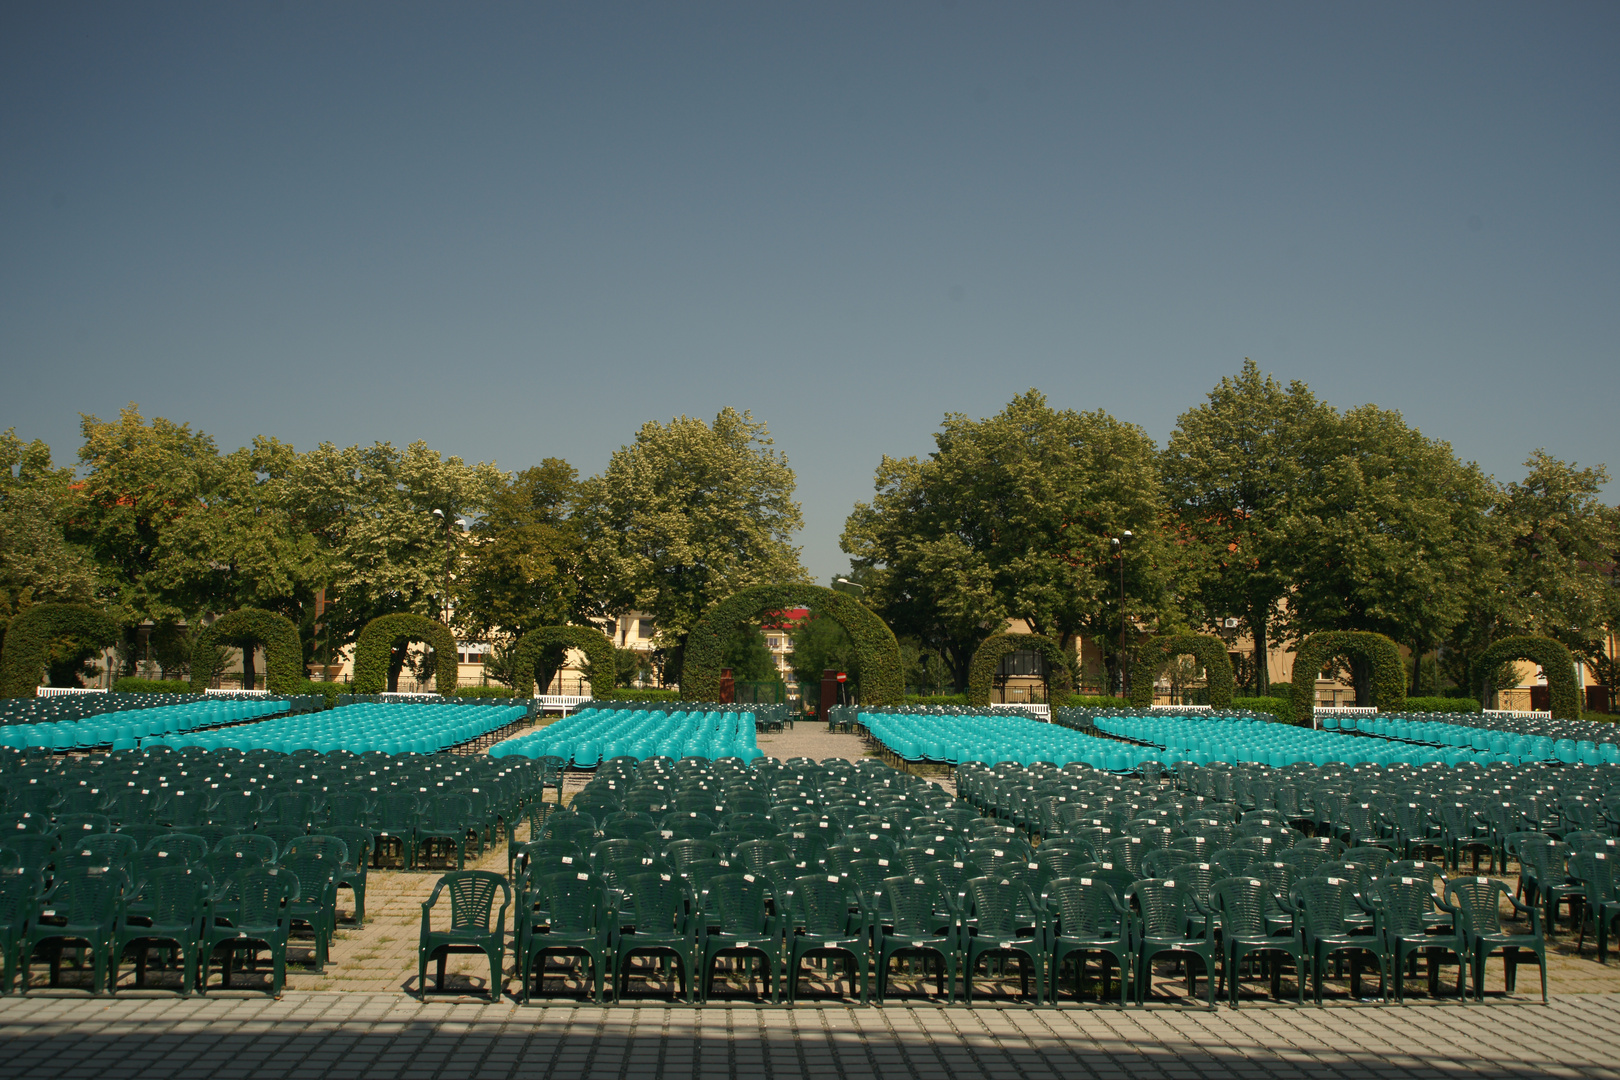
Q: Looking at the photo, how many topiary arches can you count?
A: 9